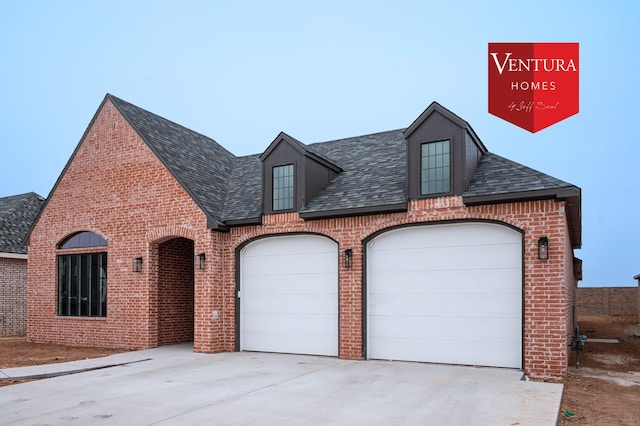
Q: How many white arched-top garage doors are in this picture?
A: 2